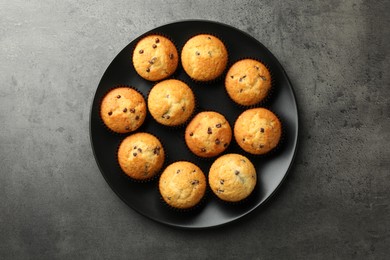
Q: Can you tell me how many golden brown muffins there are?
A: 10